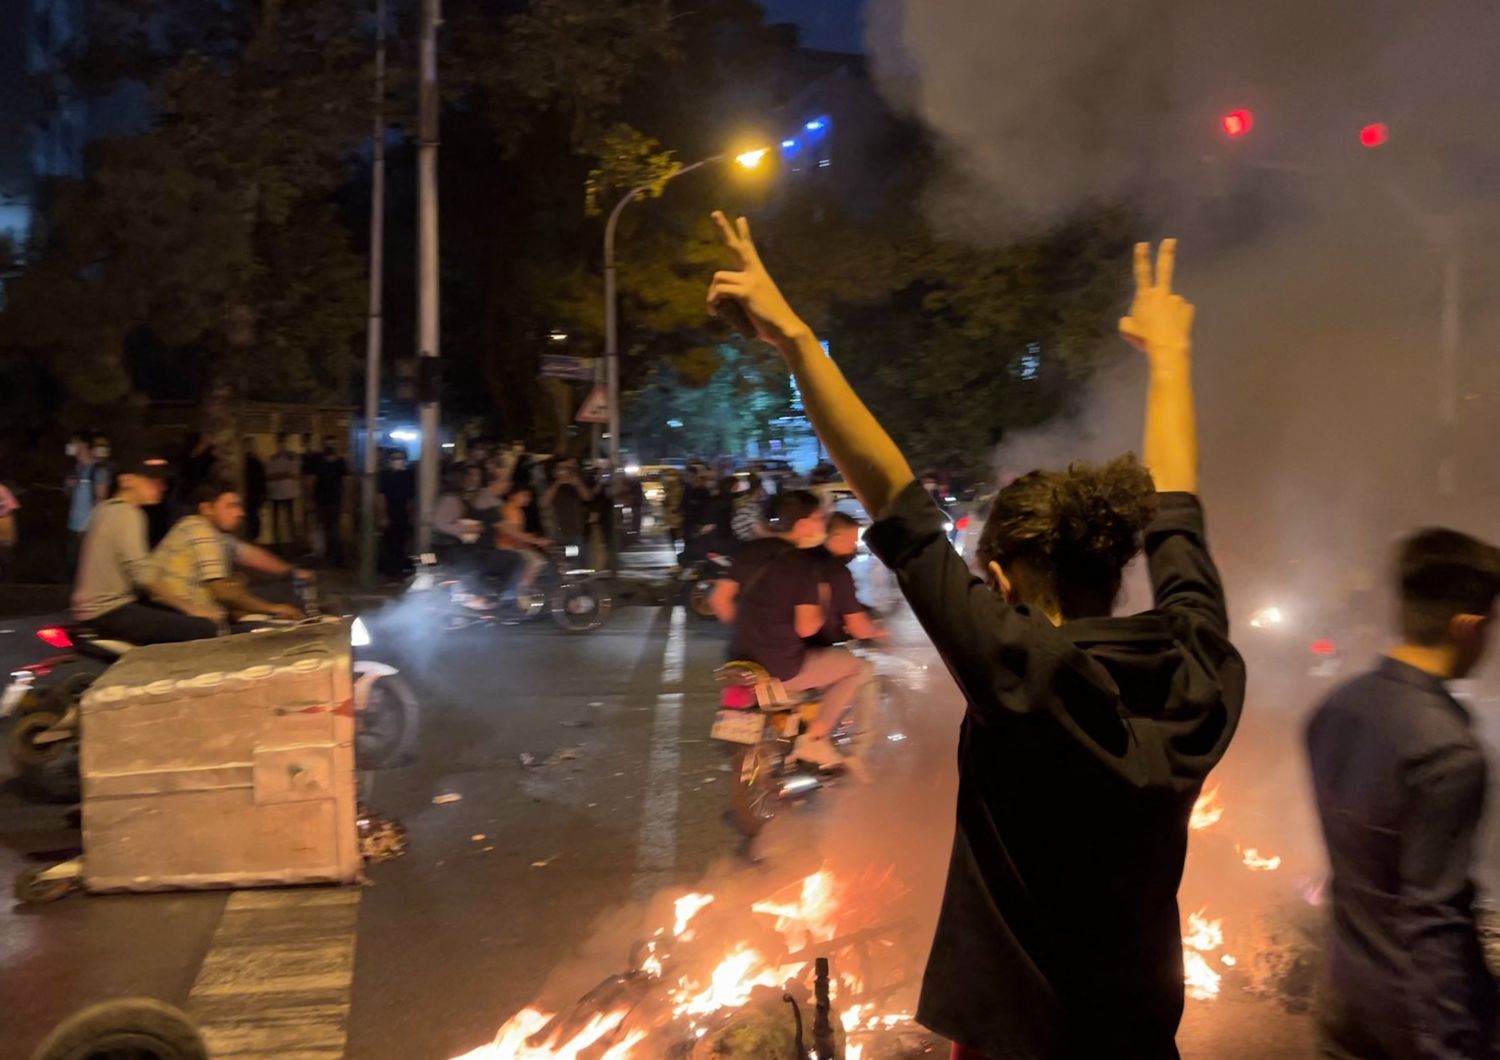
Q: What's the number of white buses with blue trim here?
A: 0